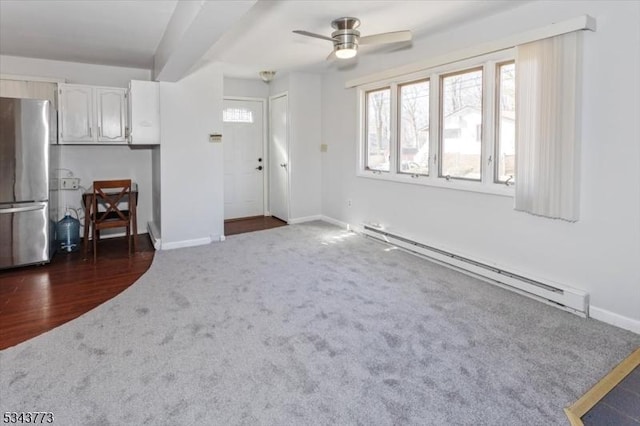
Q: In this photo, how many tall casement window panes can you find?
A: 4